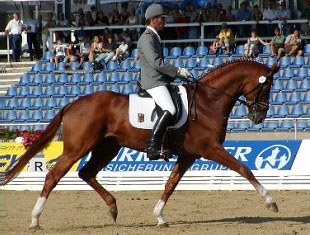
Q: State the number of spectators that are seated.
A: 11